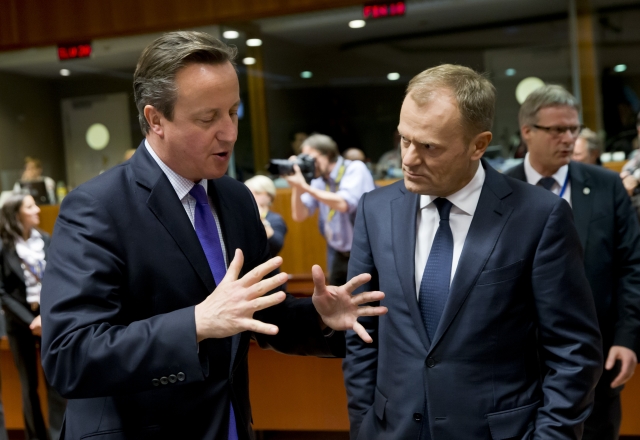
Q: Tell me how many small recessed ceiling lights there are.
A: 9